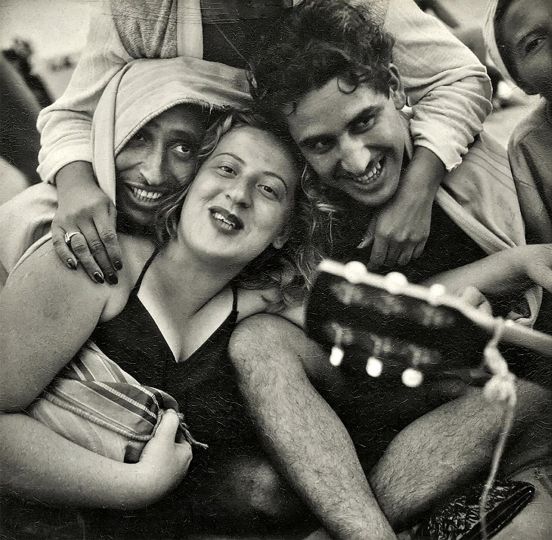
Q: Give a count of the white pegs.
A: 6